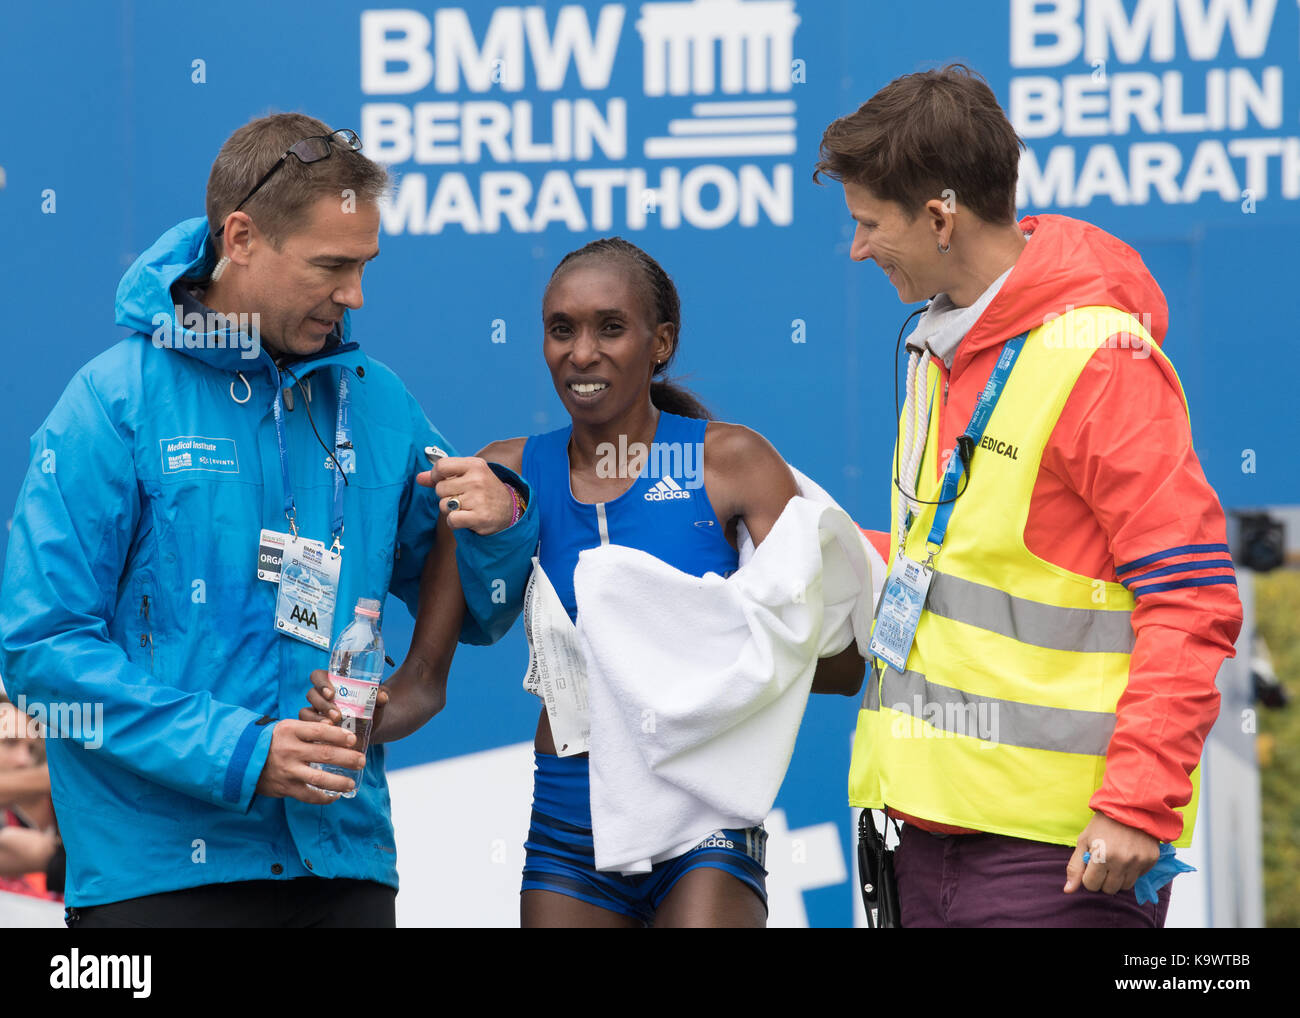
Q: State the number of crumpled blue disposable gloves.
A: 1